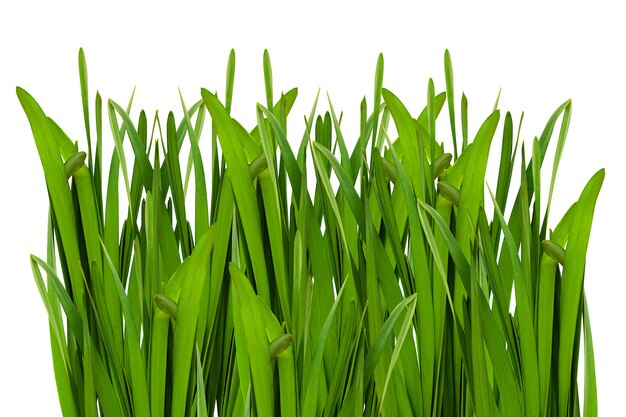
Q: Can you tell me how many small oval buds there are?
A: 8